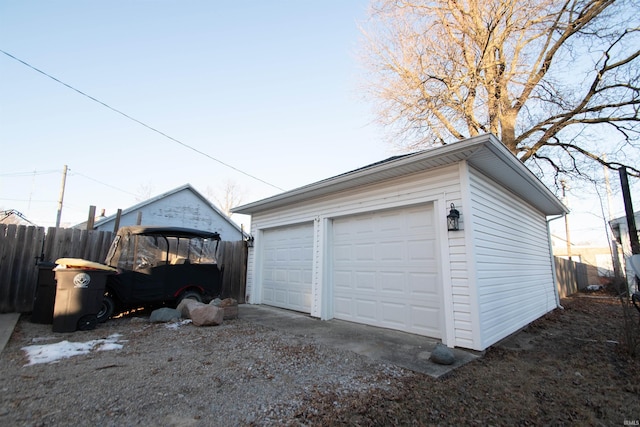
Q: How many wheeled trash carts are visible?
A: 2